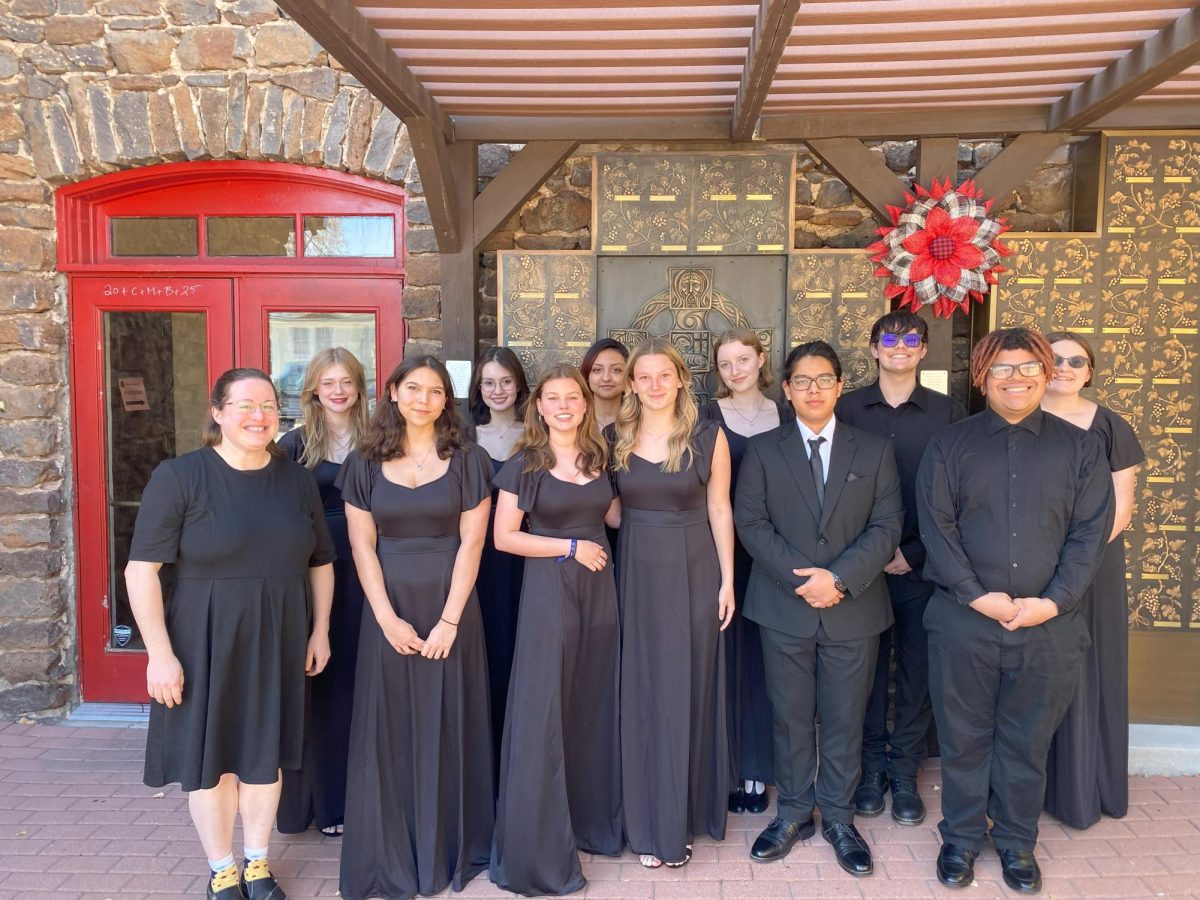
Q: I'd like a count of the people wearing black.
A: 12